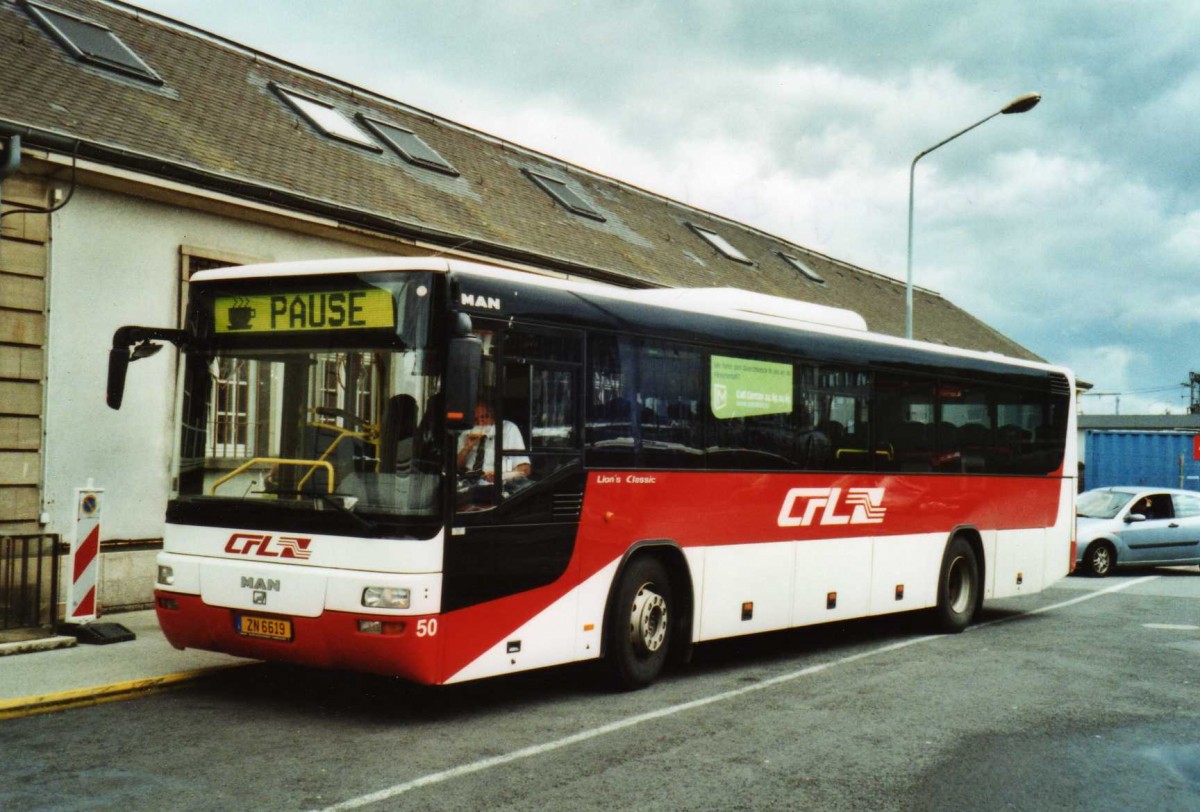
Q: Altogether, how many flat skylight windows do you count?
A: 6